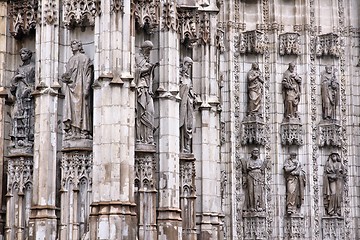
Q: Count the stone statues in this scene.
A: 10